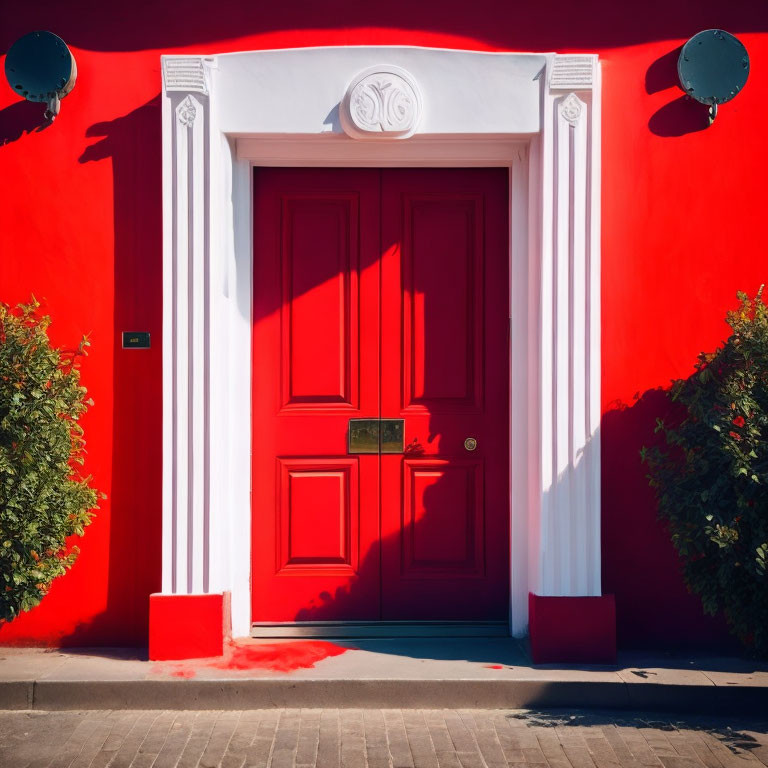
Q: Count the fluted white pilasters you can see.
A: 2